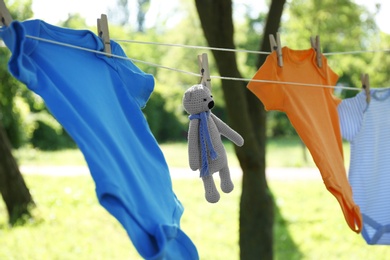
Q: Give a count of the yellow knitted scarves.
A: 0